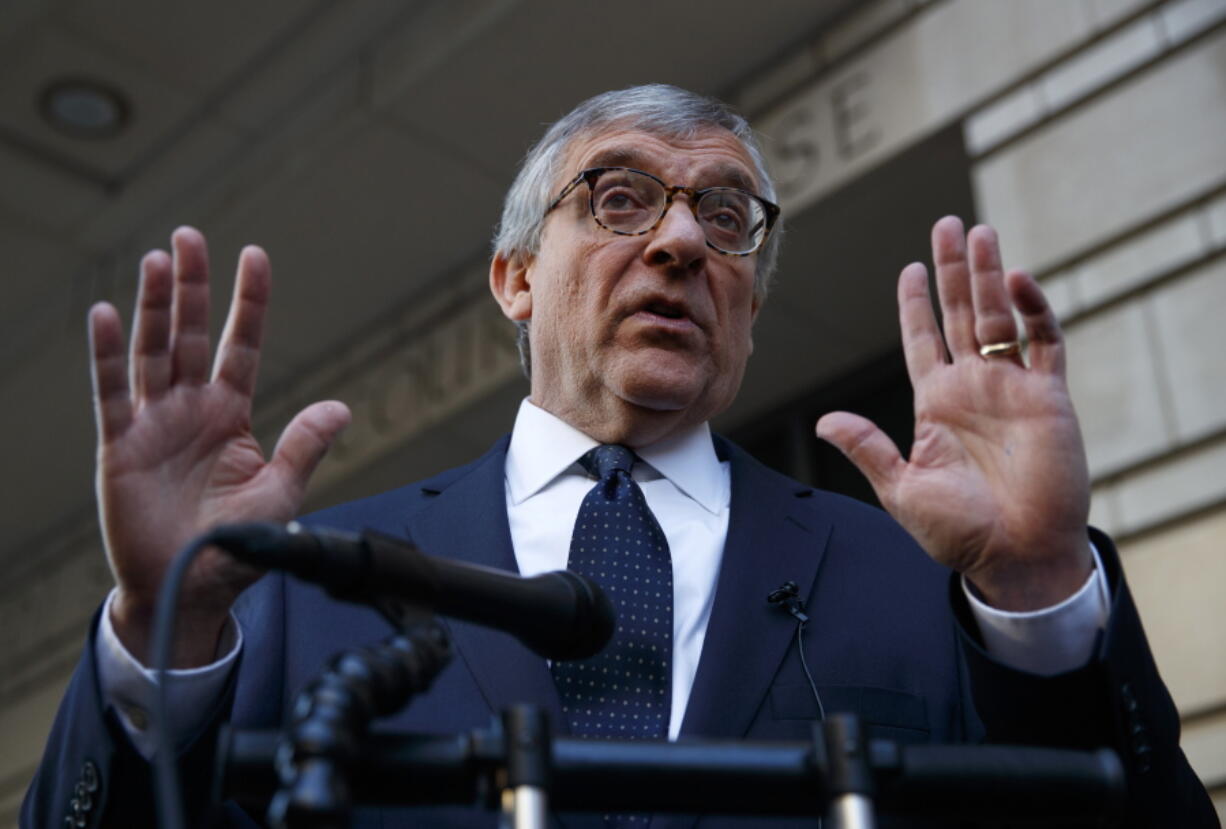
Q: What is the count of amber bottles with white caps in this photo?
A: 0